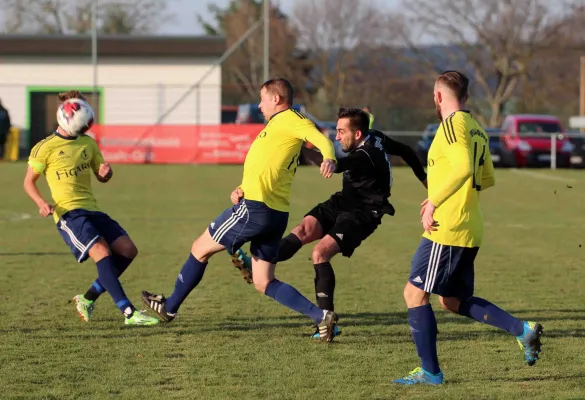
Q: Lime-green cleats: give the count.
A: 2